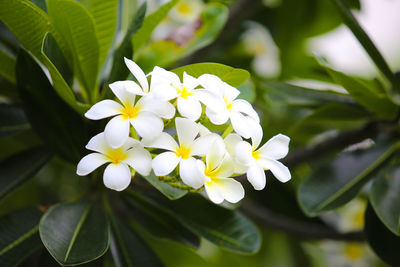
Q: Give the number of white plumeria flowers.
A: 8